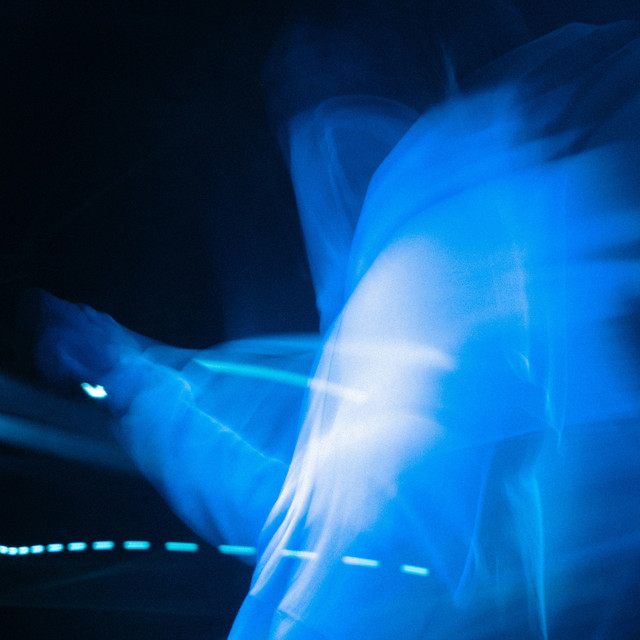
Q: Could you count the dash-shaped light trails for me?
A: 13